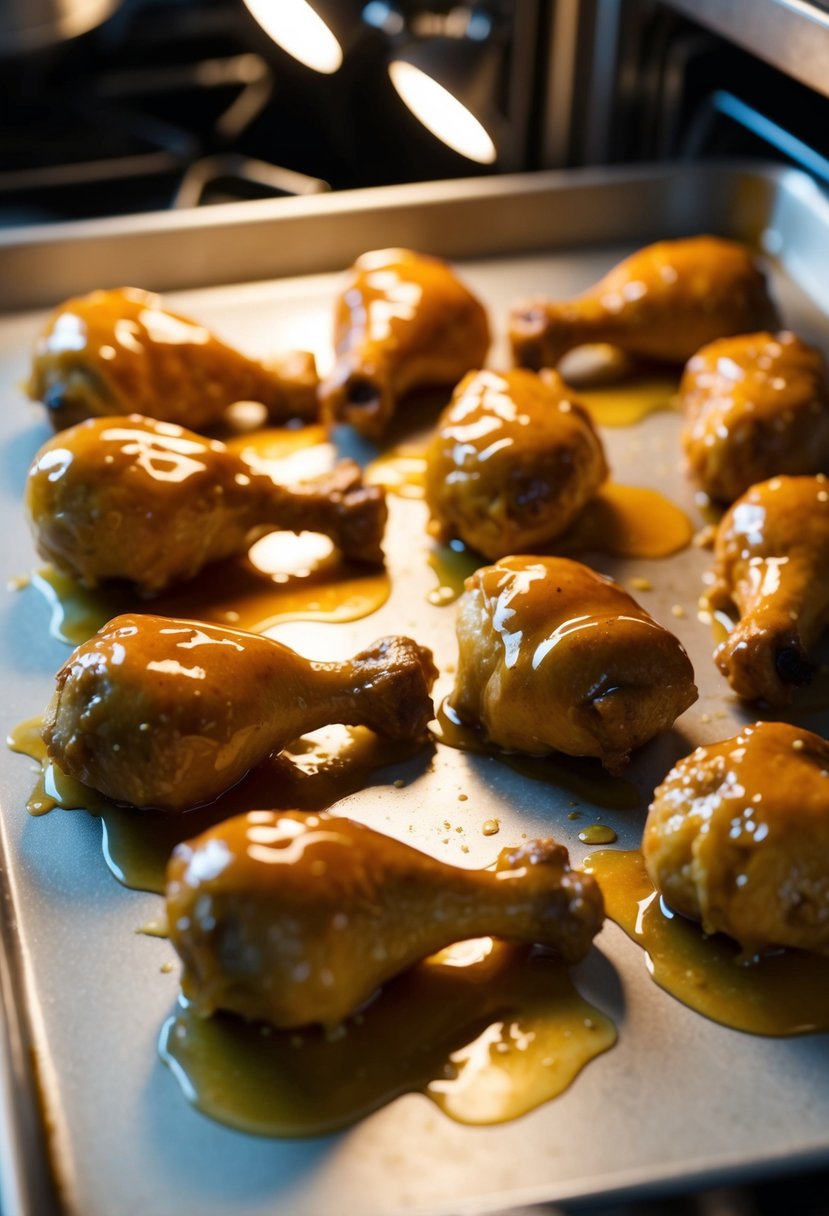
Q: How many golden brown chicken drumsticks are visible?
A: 11